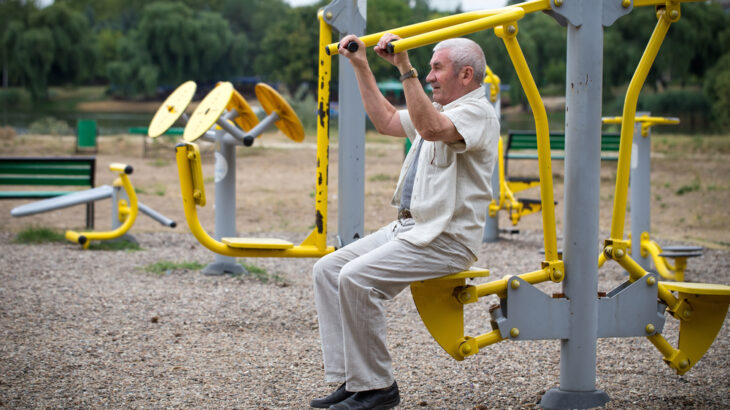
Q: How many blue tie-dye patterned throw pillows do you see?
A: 0